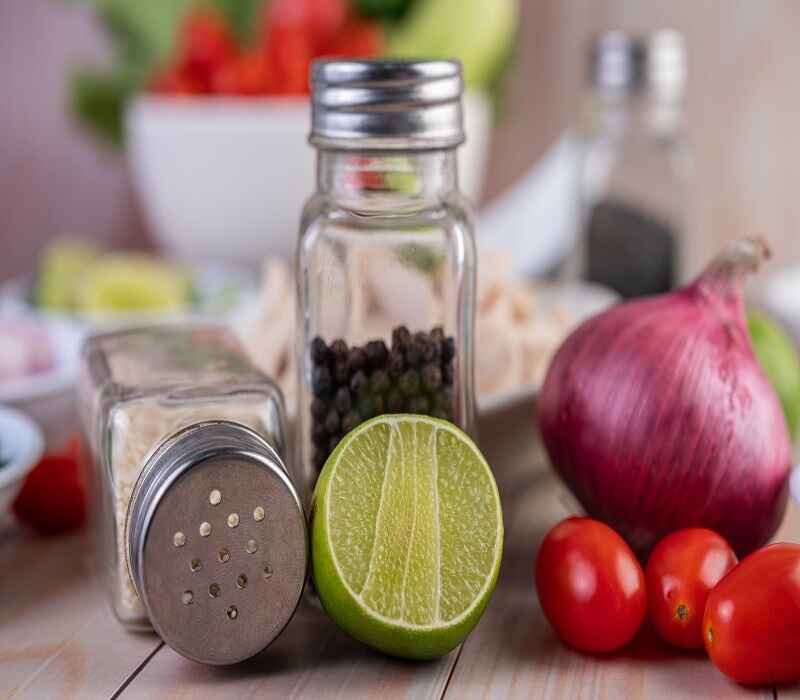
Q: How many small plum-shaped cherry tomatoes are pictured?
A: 3